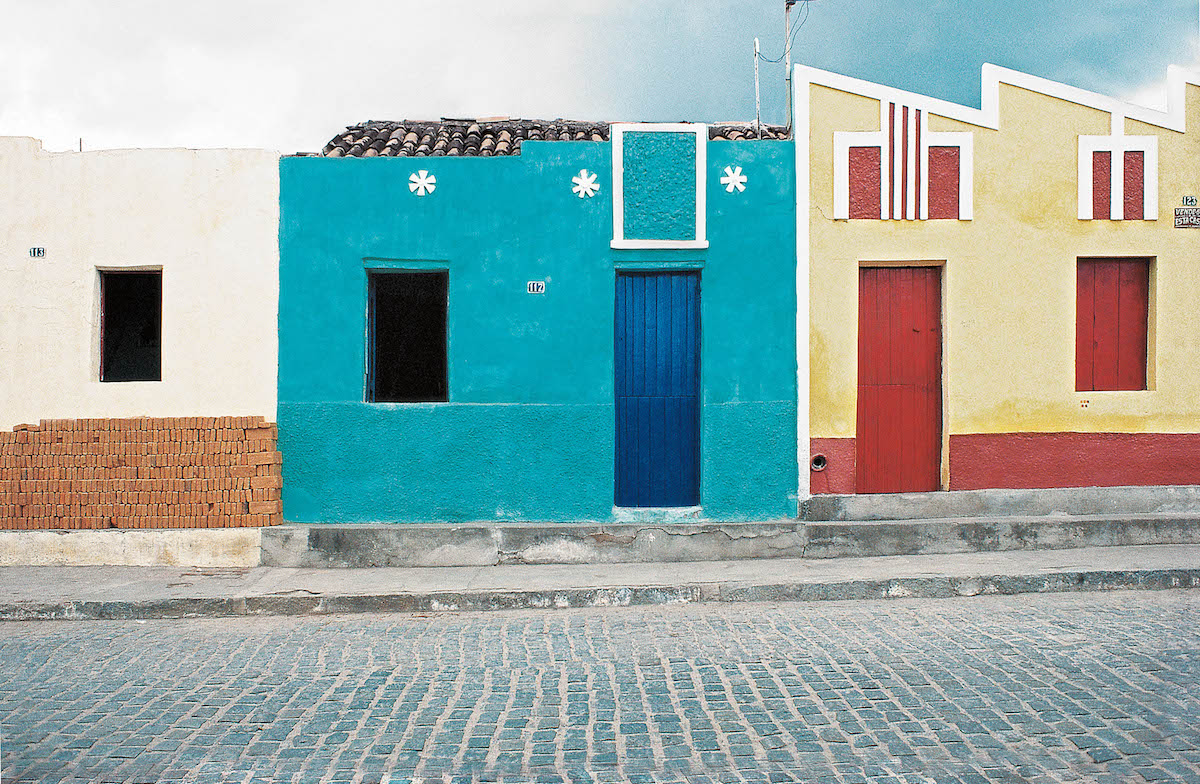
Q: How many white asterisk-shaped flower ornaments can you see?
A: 3